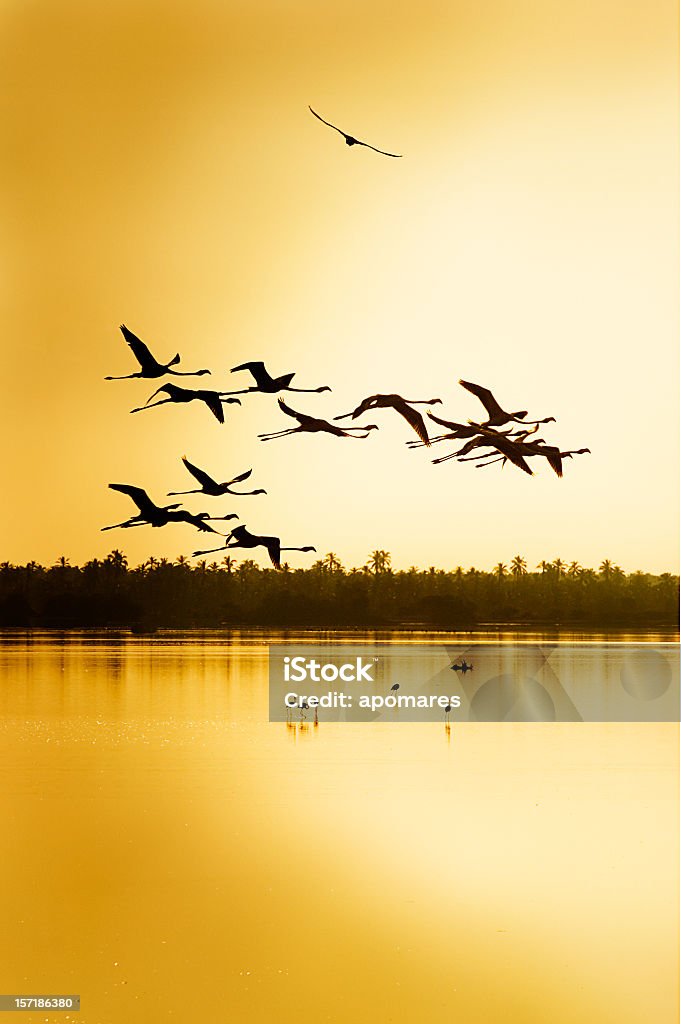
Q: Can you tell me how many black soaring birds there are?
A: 15